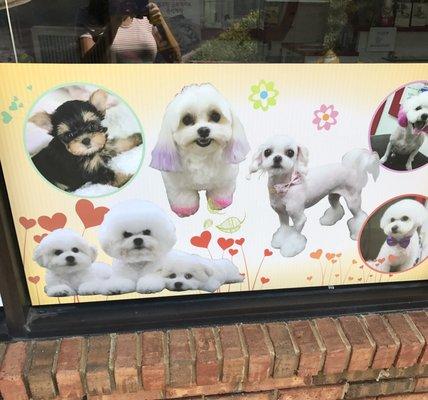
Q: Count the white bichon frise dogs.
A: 3